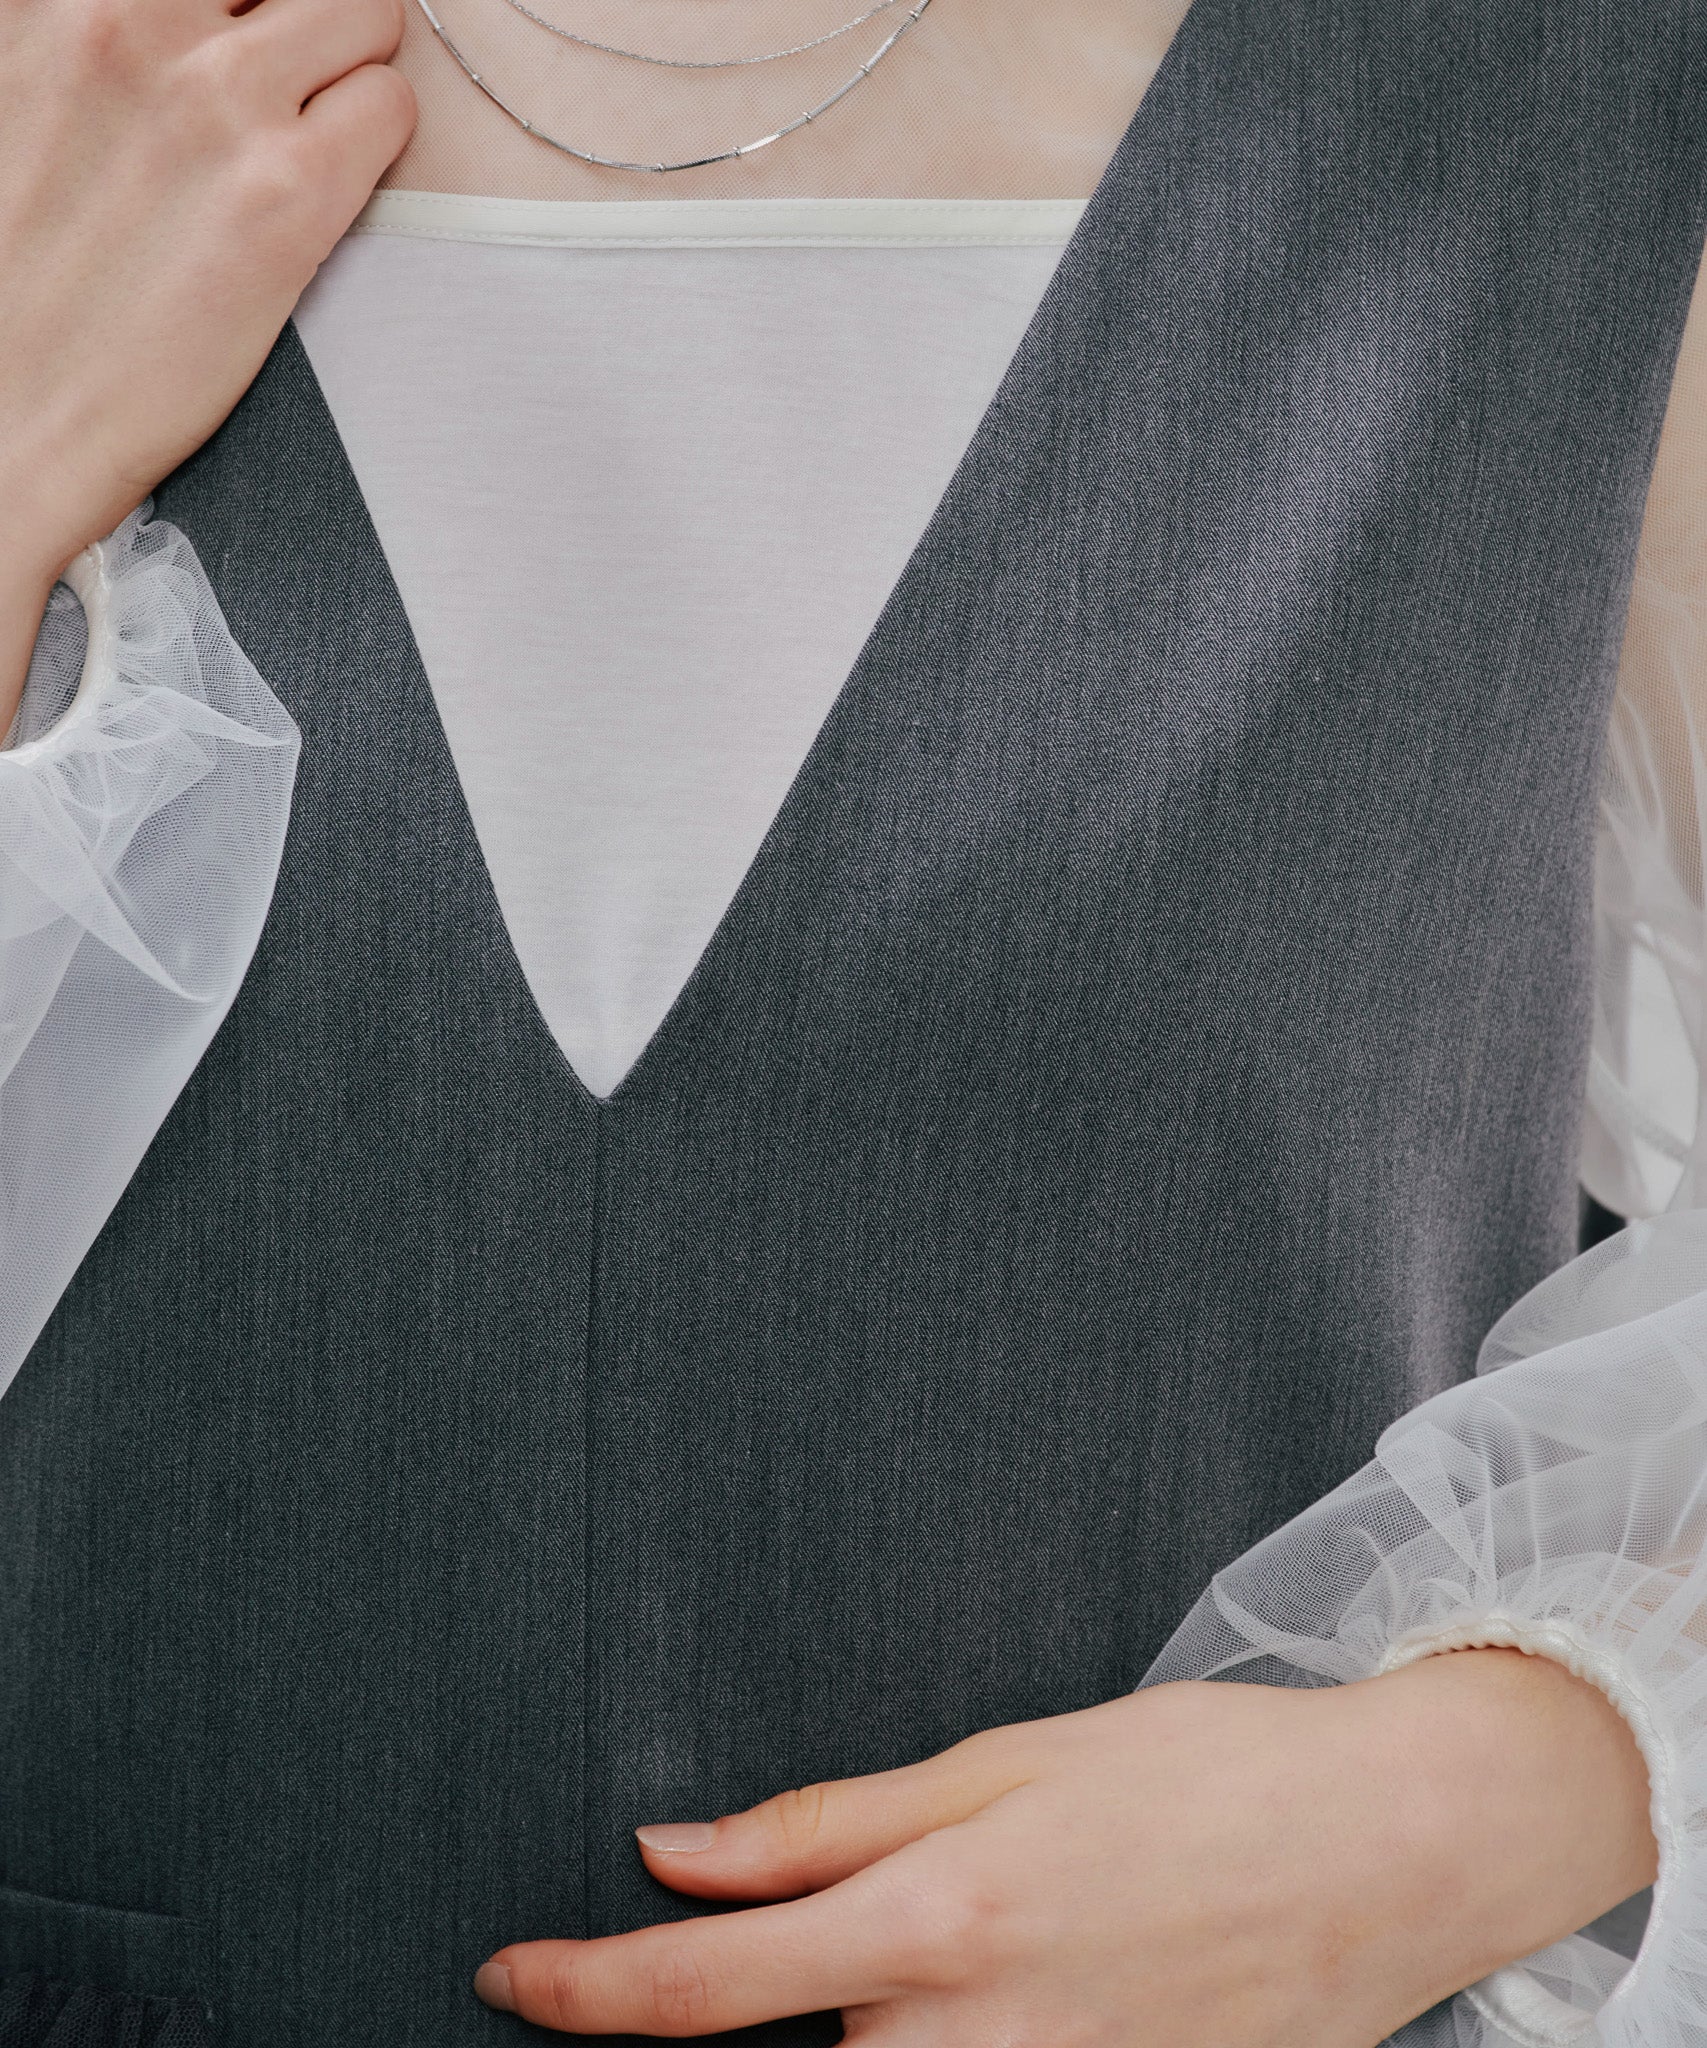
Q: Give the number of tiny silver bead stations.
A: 9